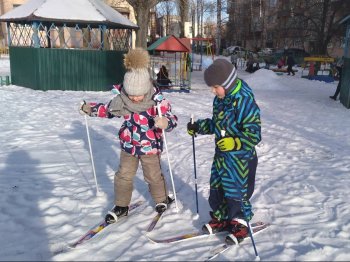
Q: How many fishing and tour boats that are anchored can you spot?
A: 0